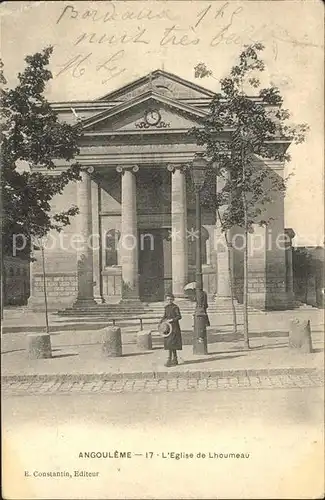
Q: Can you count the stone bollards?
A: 4